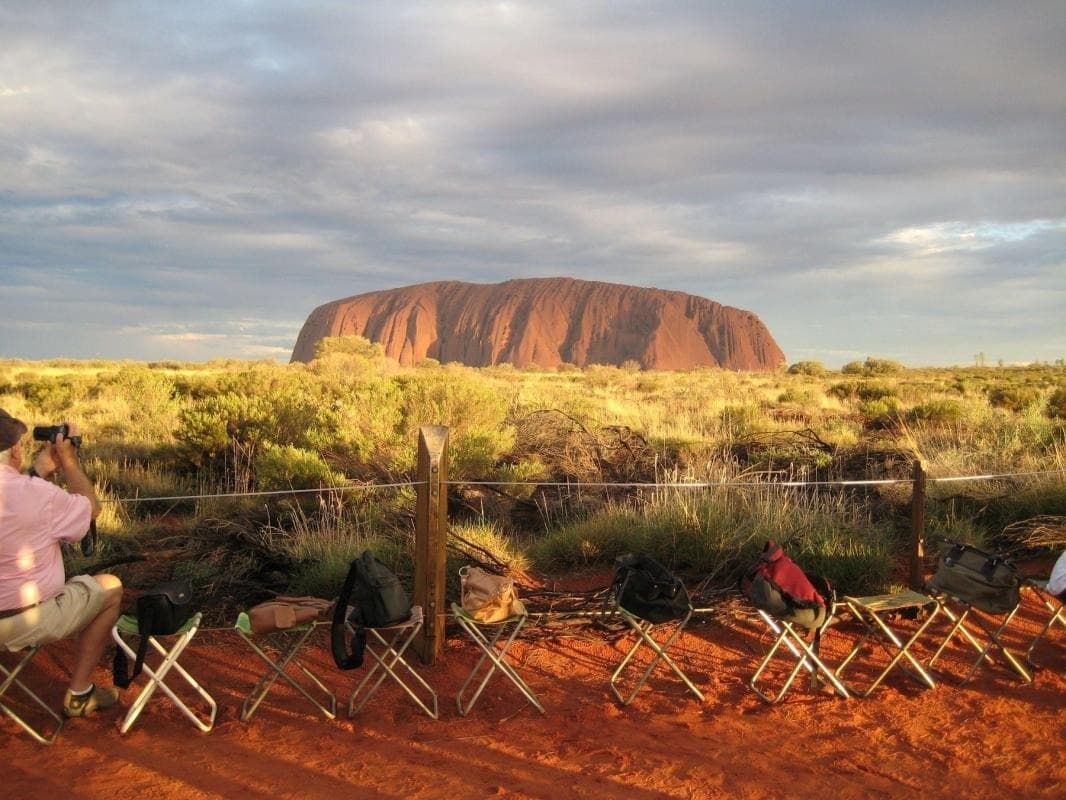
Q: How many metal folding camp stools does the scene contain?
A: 10